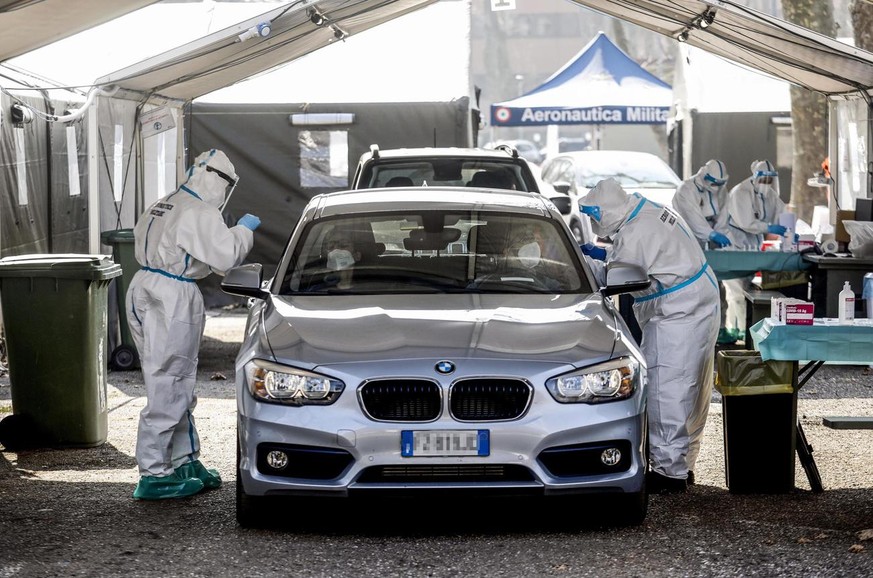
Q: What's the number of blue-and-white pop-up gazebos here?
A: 1